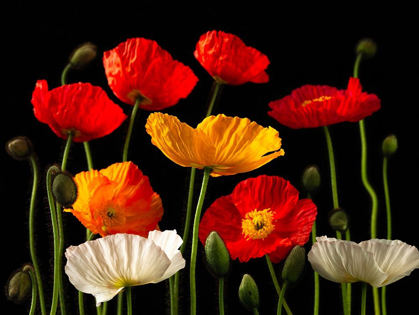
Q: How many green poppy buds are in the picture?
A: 11